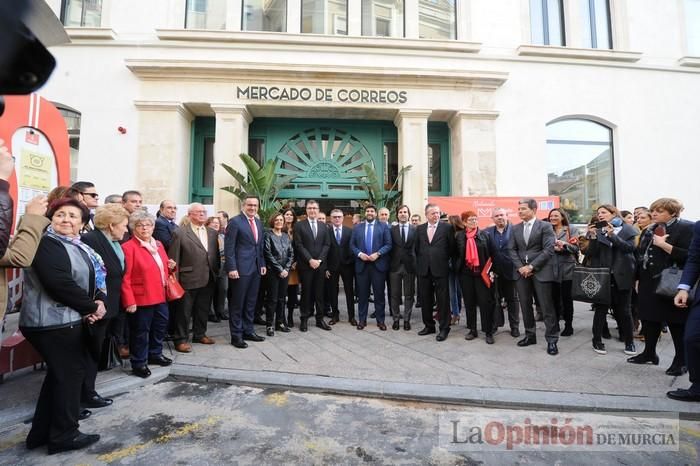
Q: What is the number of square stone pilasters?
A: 4